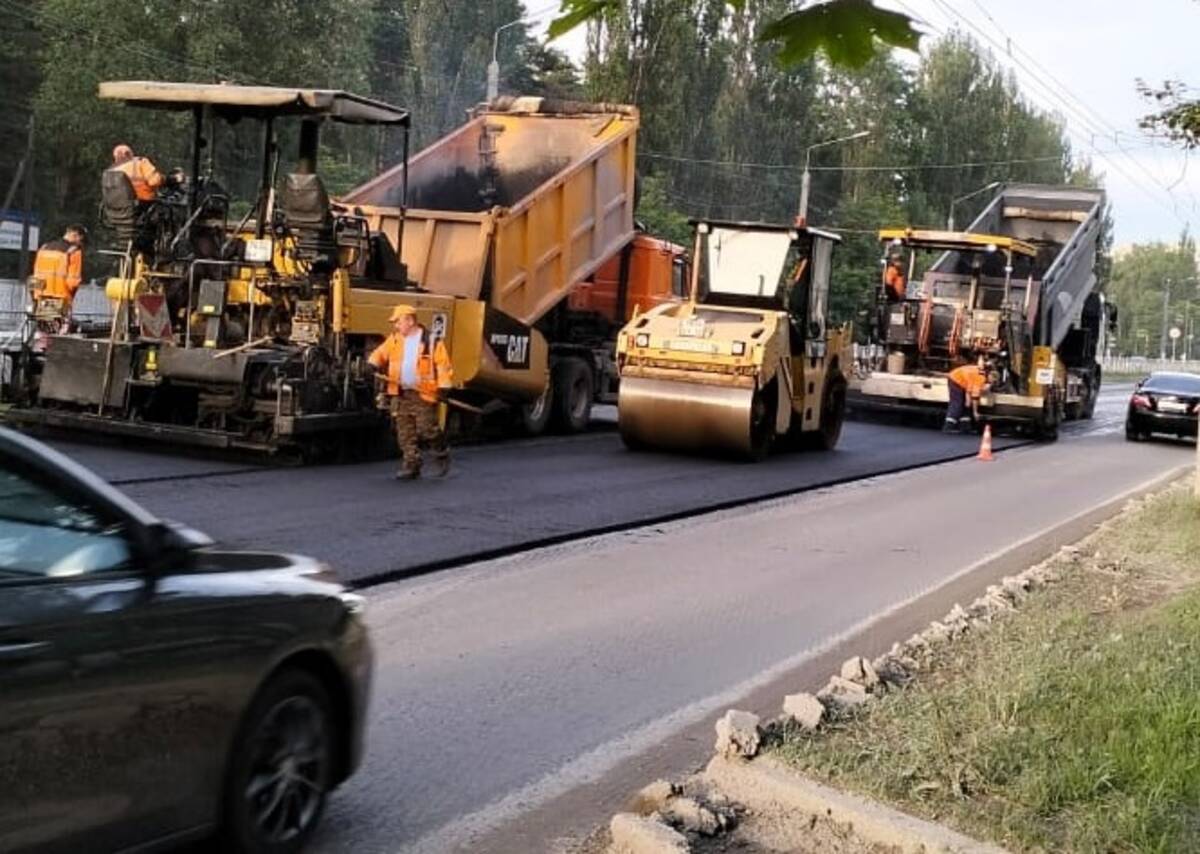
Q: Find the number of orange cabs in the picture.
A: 1